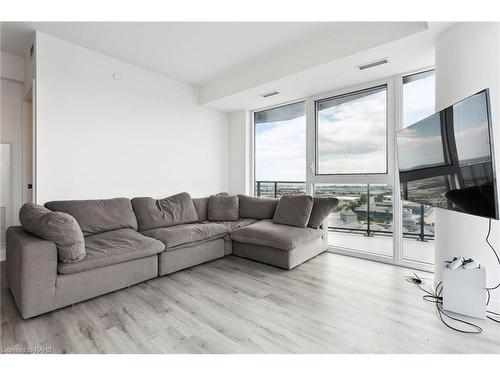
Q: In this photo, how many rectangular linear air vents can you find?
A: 2